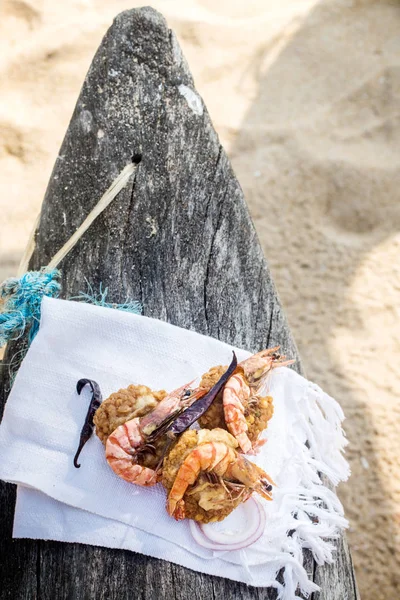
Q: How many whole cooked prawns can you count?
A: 3